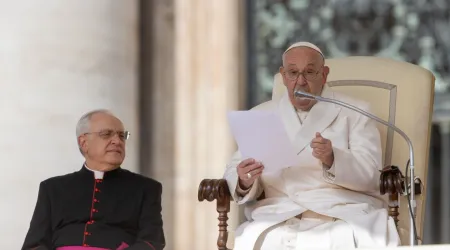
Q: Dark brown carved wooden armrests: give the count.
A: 2